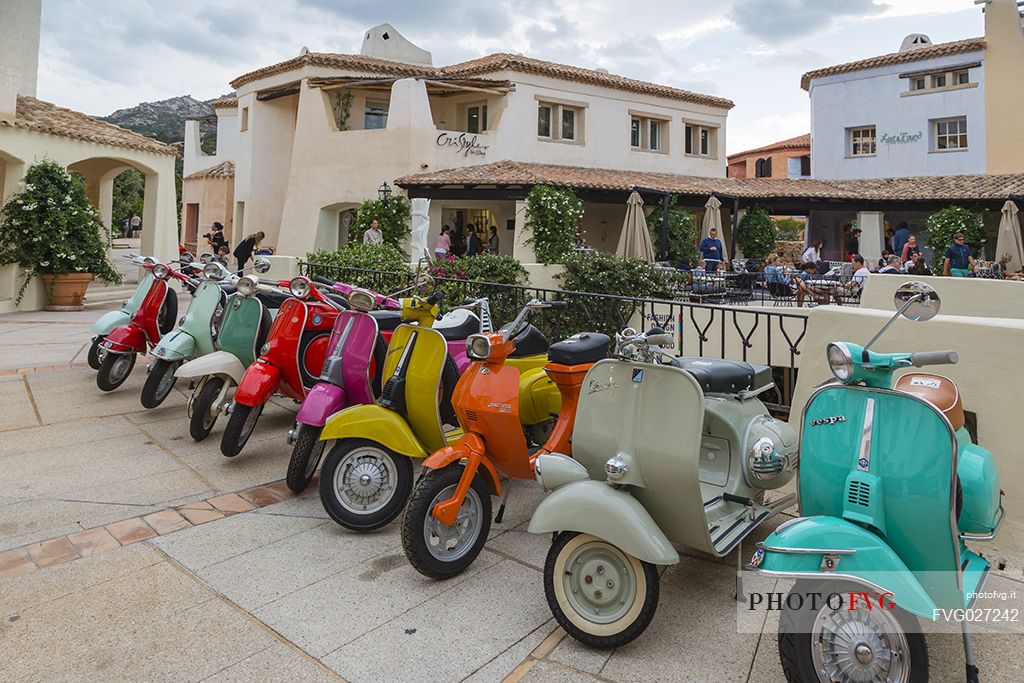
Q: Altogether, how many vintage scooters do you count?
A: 10